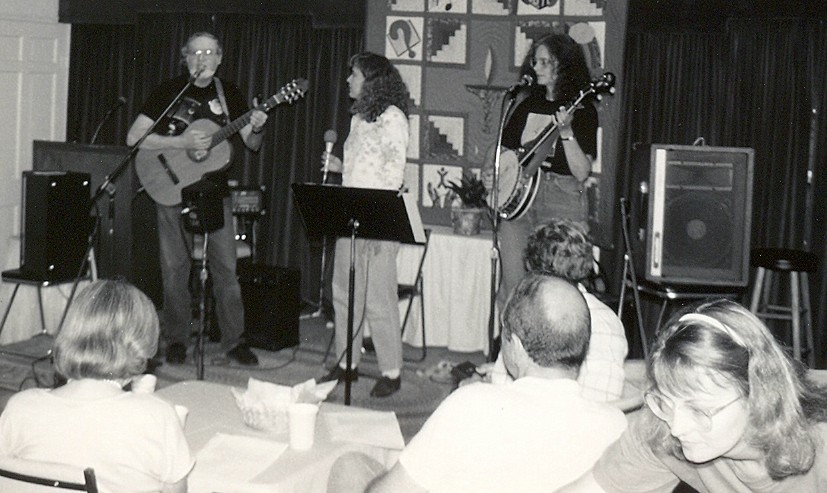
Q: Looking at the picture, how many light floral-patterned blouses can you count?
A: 1